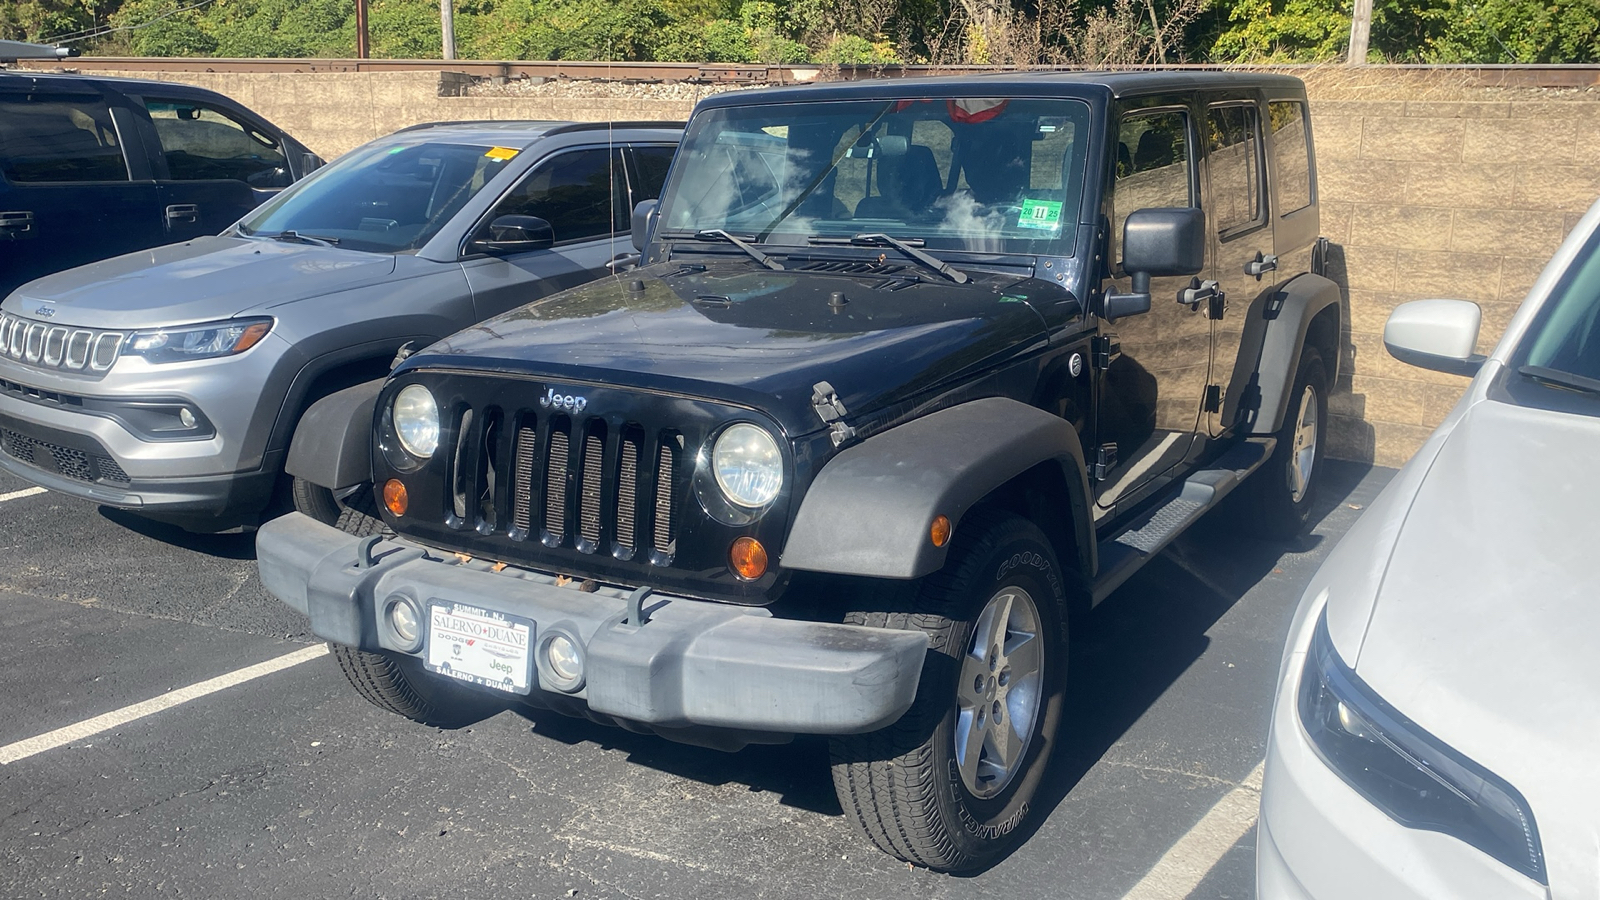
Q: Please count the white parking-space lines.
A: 3